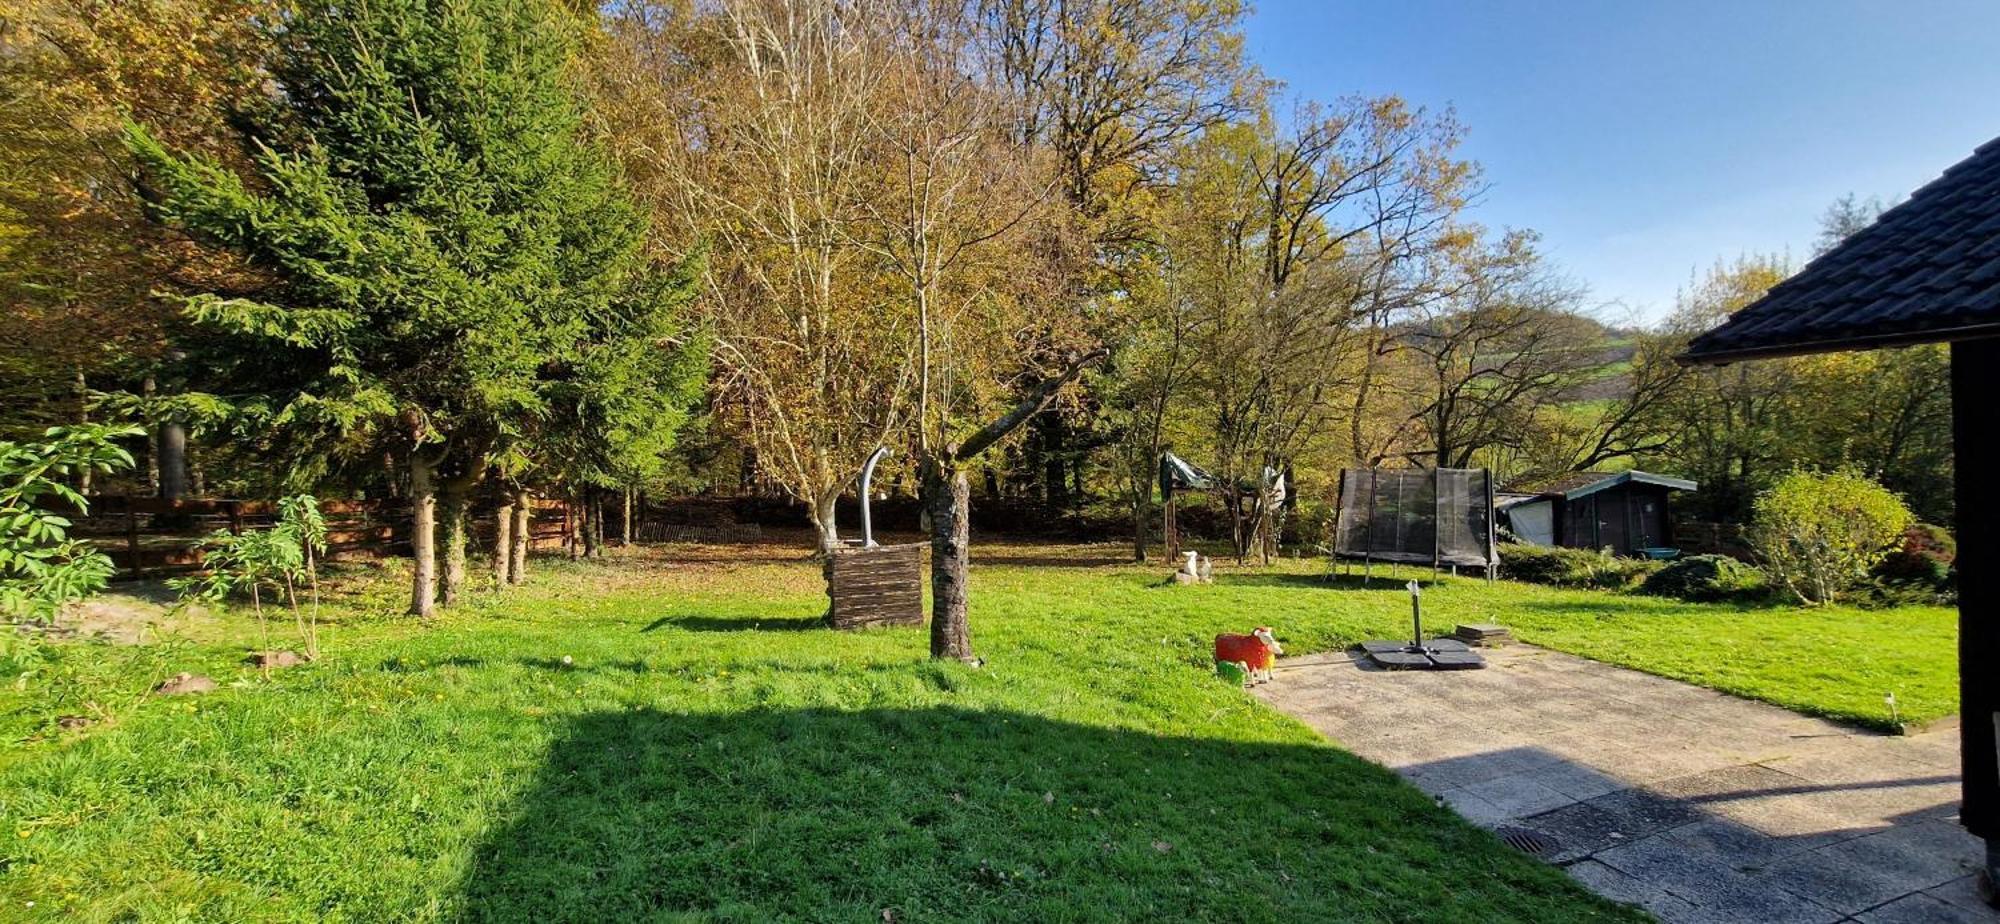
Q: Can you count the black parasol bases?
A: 1